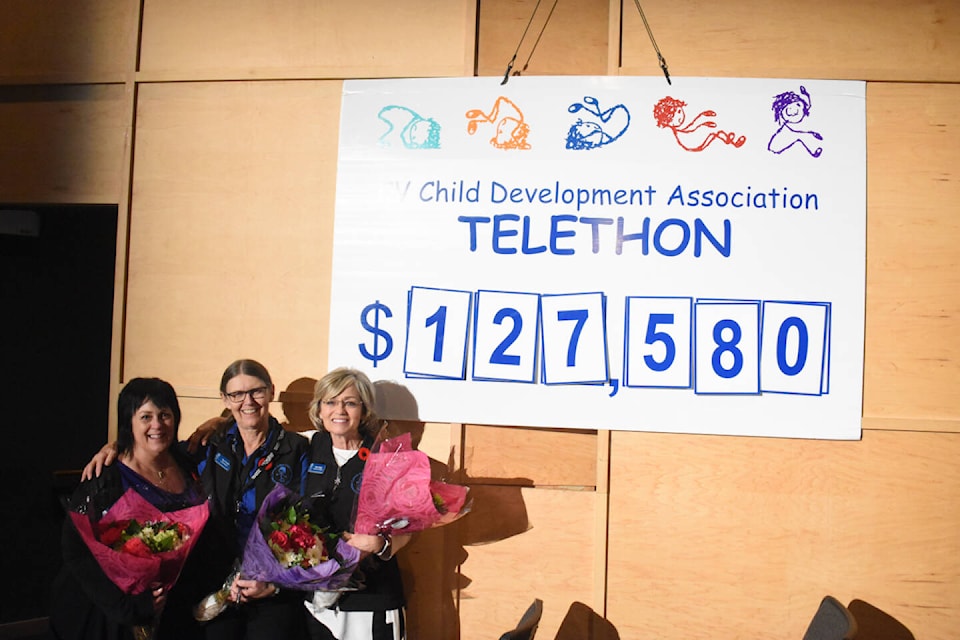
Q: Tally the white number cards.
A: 6